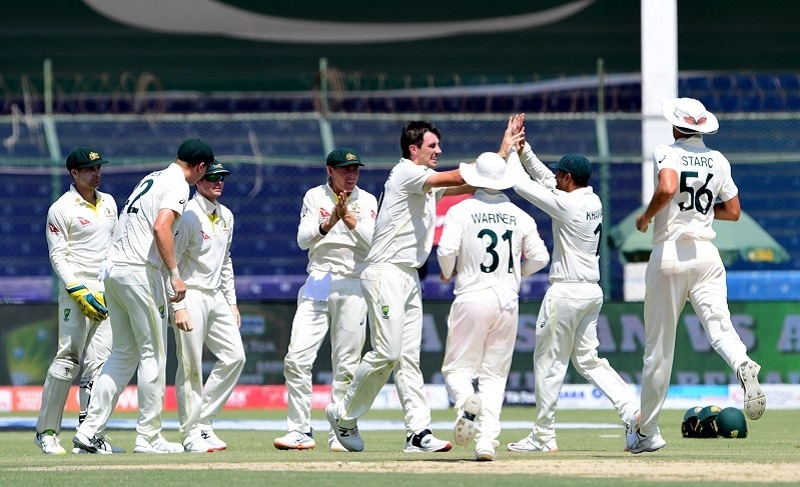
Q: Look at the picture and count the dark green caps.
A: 5